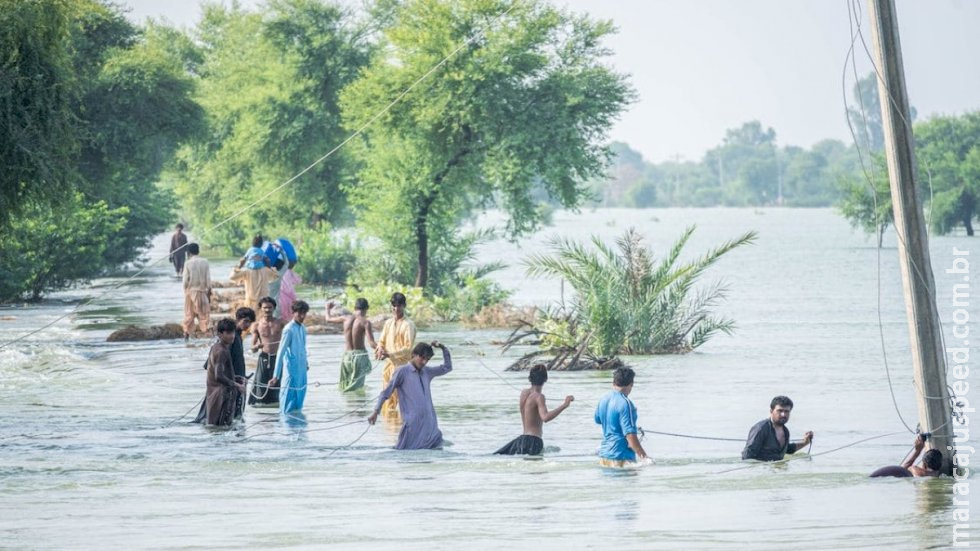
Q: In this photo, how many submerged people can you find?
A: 11